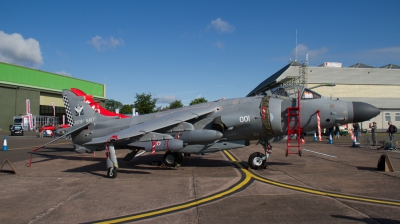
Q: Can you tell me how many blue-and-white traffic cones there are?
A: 4